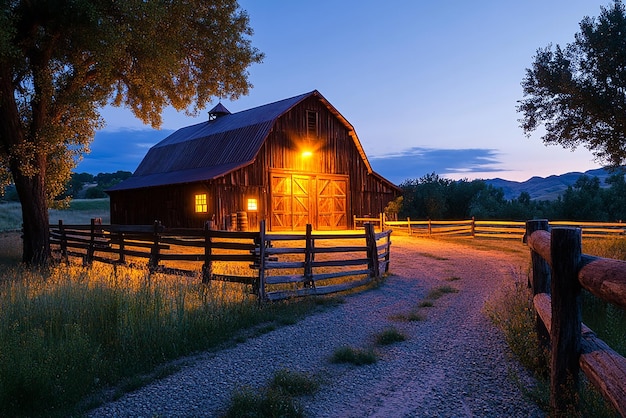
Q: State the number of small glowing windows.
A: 2